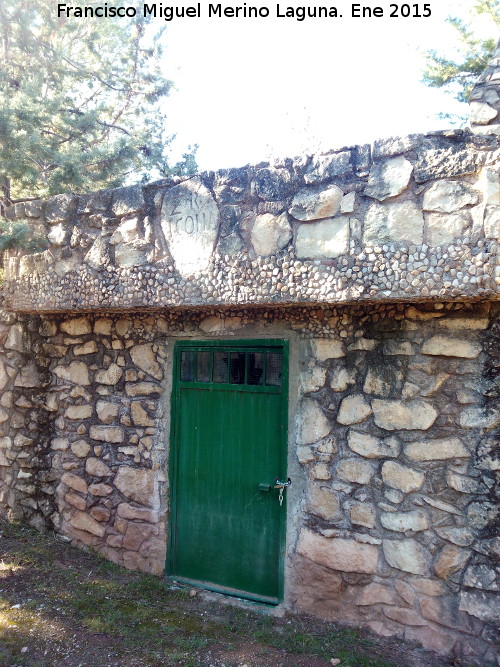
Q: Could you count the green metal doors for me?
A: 1